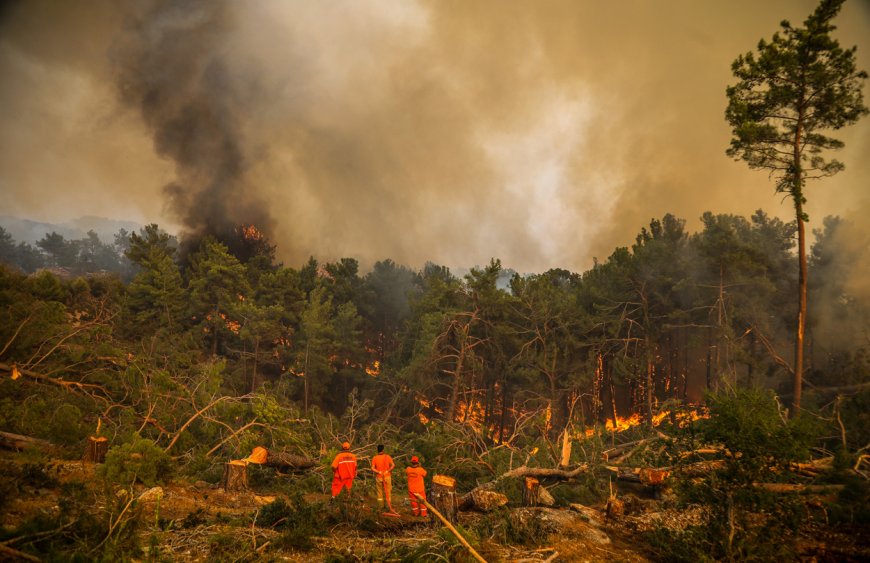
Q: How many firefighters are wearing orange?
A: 3